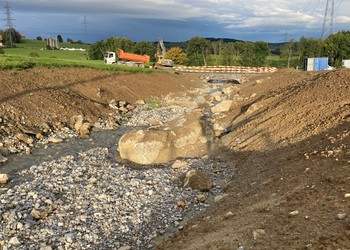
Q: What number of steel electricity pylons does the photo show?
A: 4